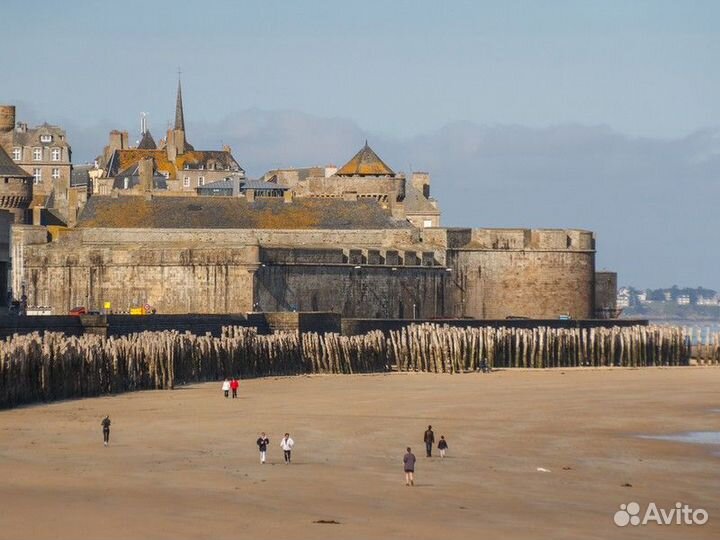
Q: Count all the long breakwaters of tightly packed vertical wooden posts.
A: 1